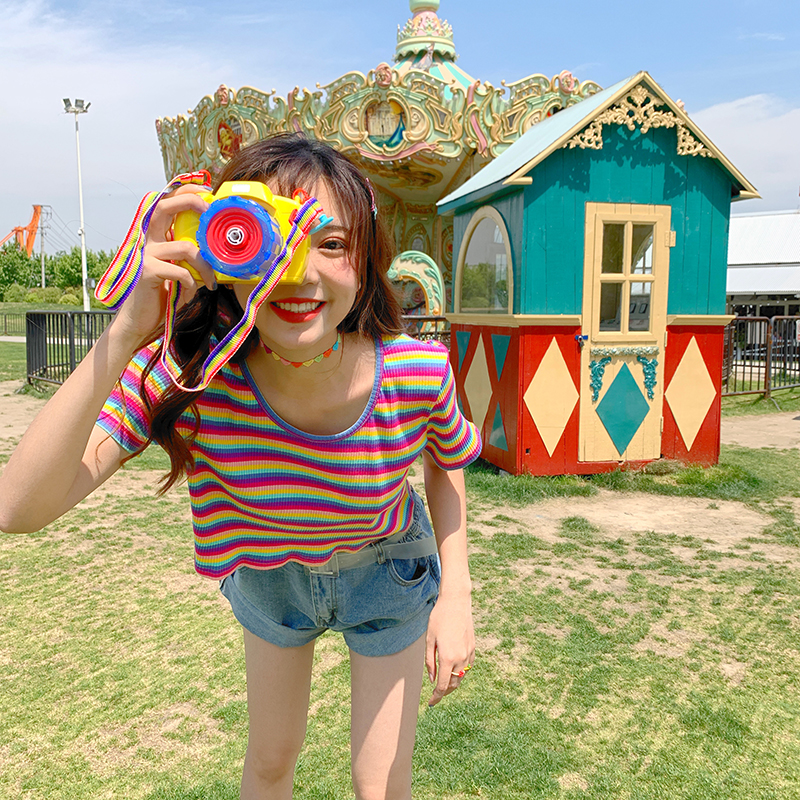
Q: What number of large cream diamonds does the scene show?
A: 3